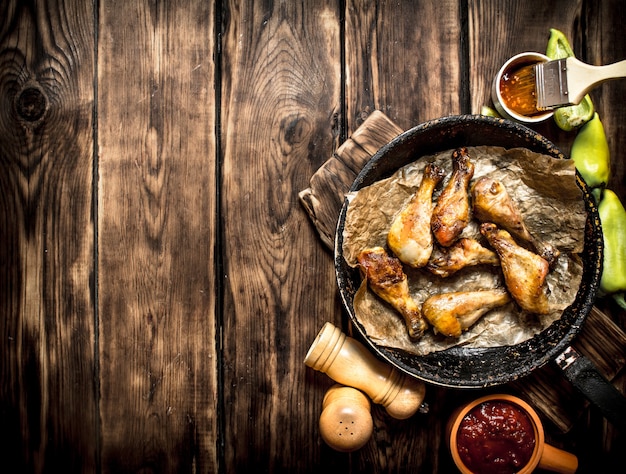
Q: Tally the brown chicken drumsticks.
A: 7